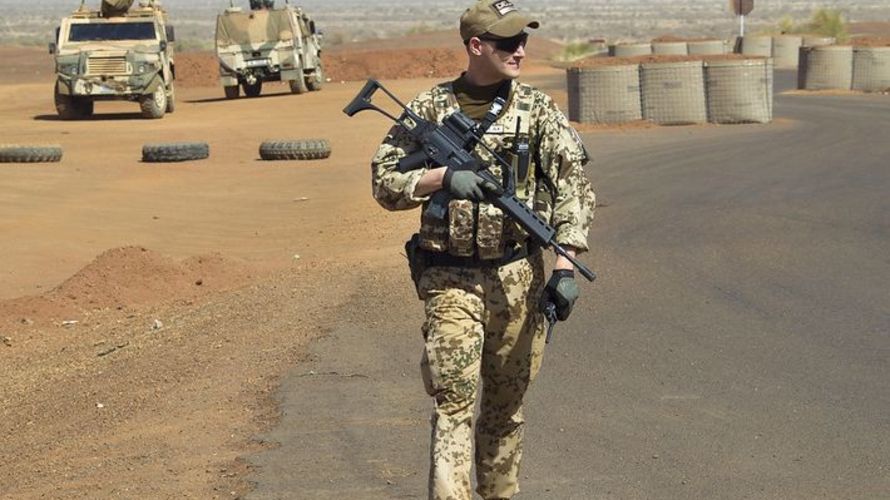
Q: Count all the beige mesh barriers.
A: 11